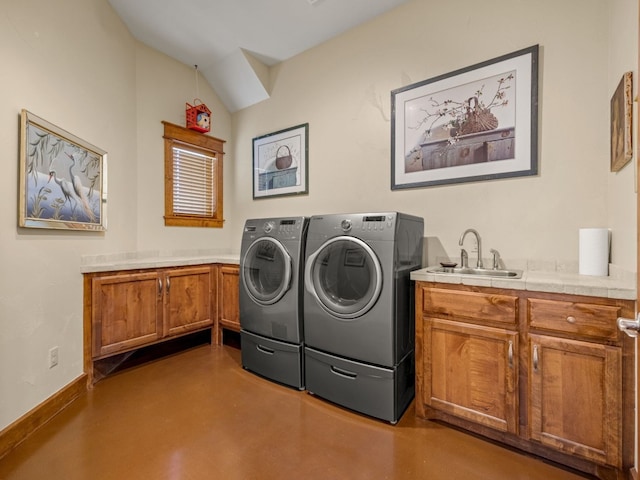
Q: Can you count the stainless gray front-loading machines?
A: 2